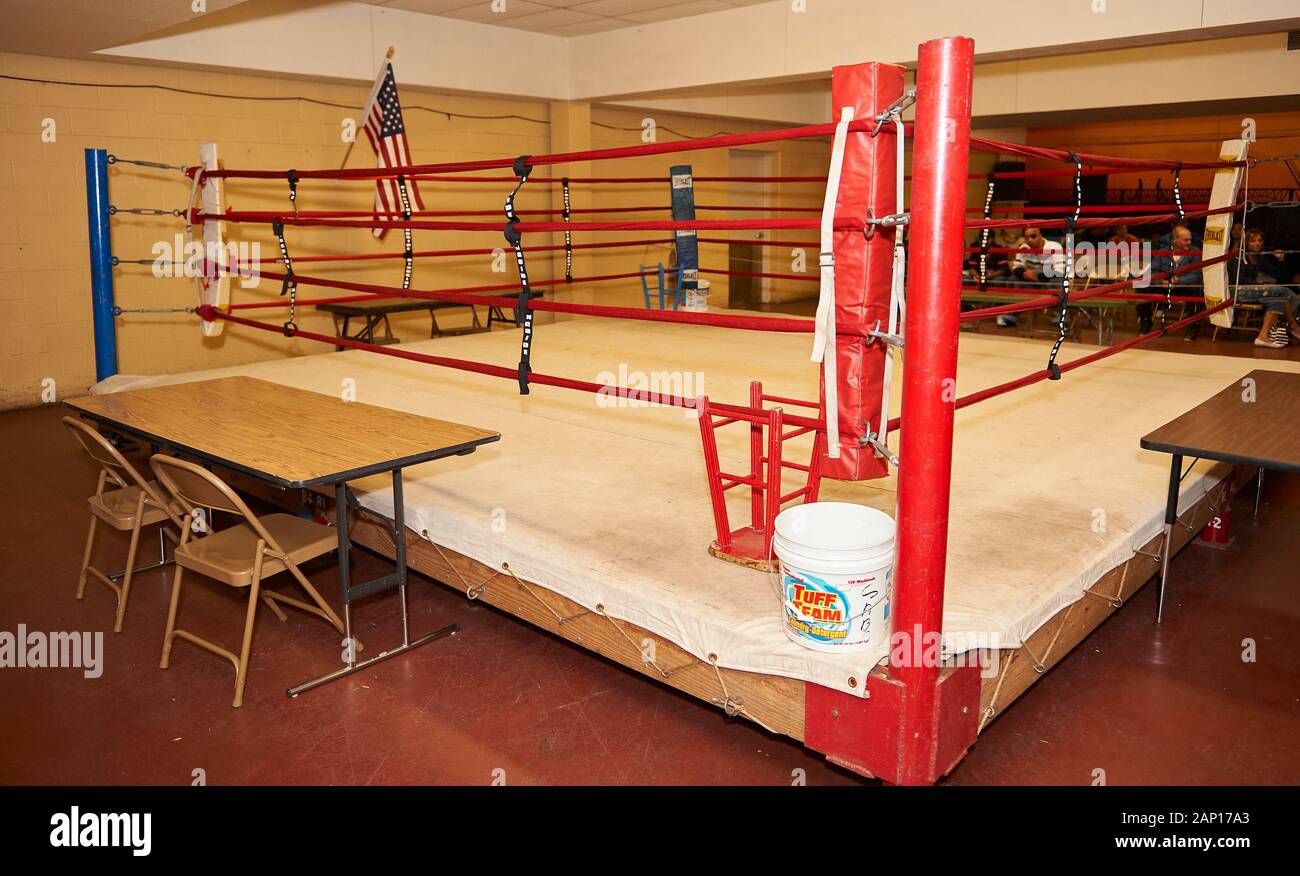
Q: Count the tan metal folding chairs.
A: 2